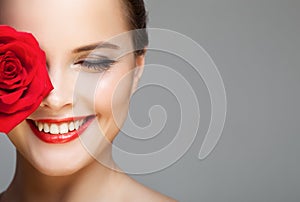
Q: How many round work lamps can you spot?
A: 0